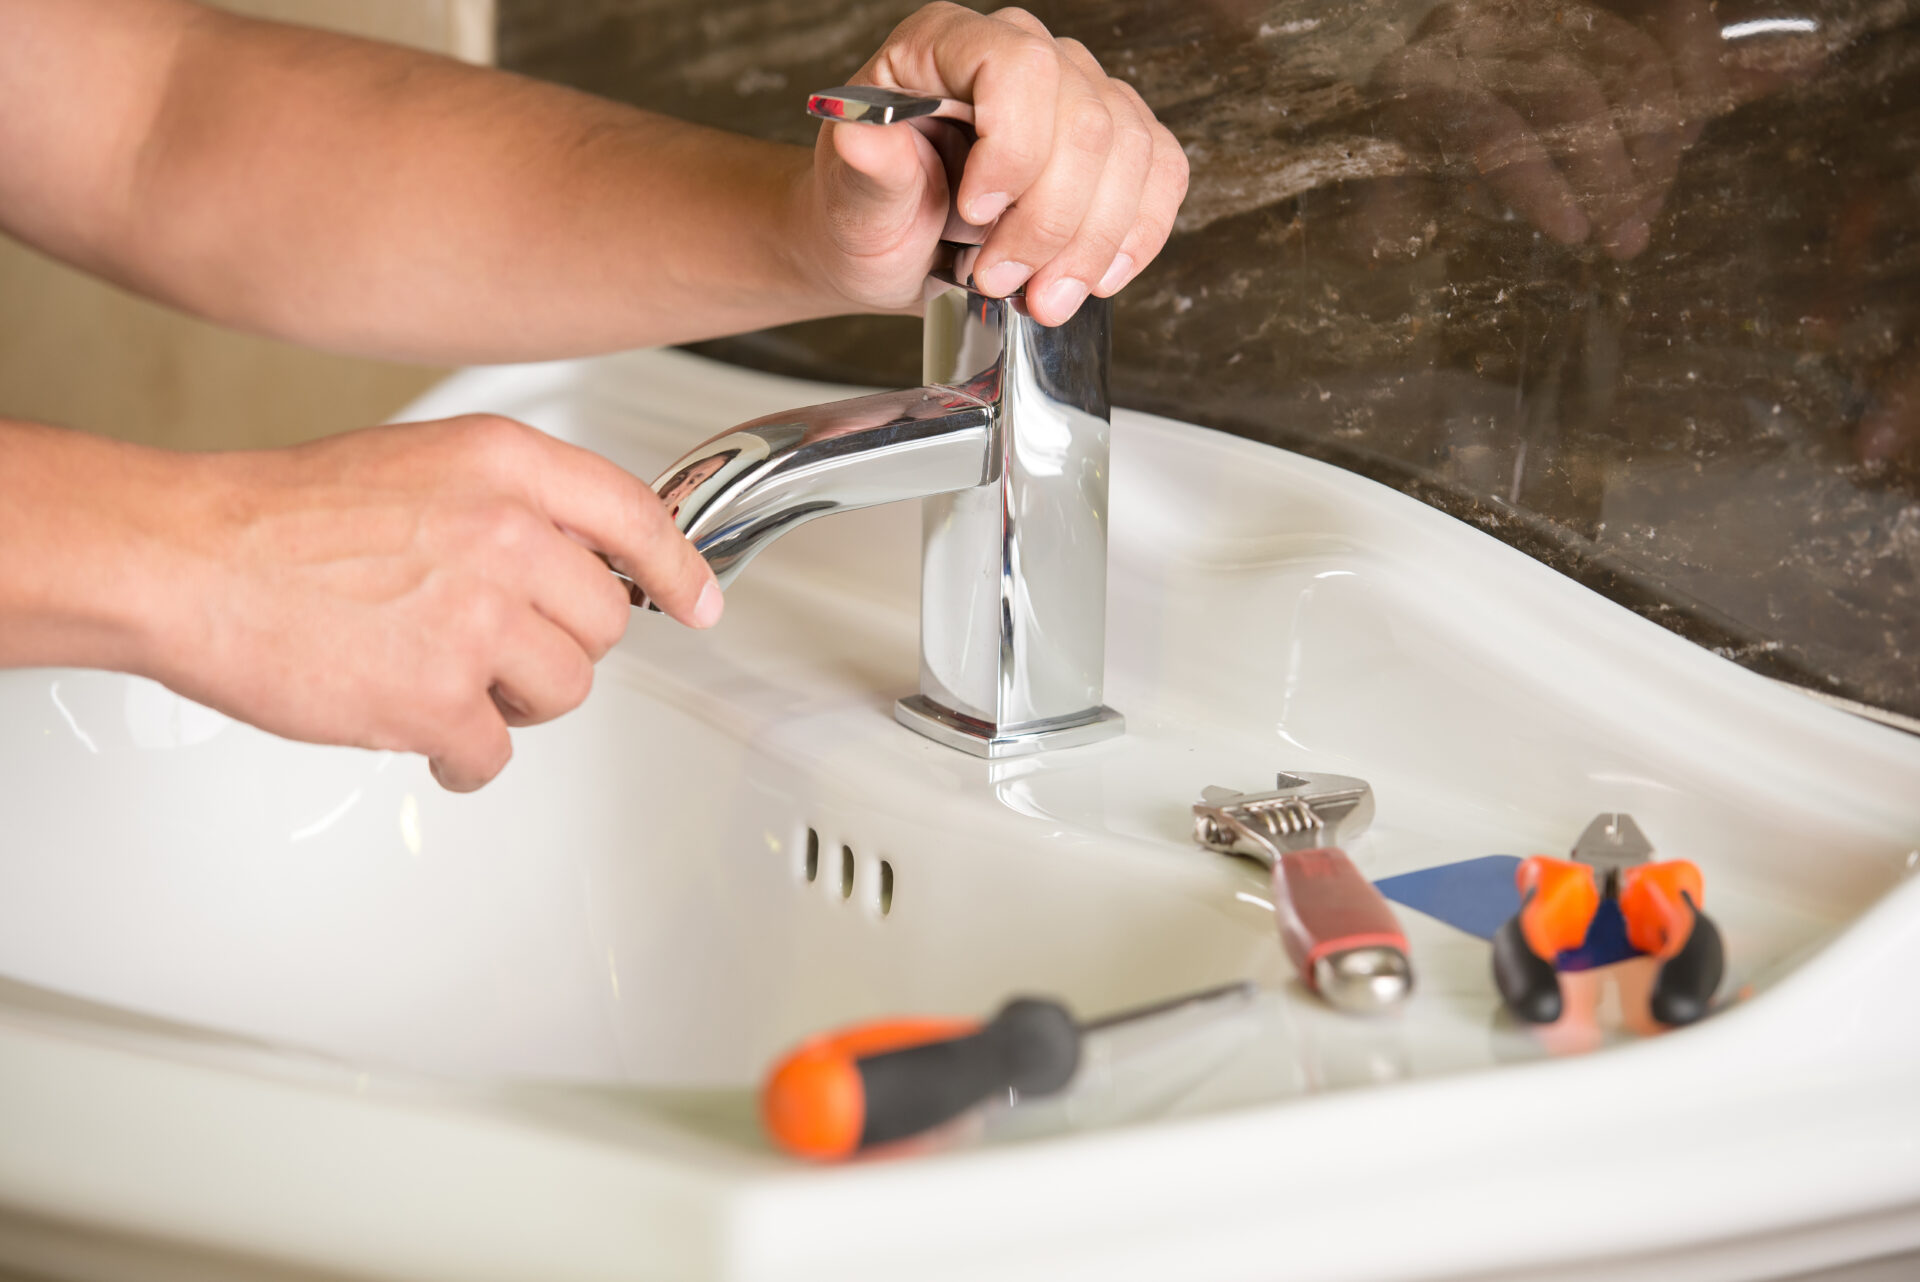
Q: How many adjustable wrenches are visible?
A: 1